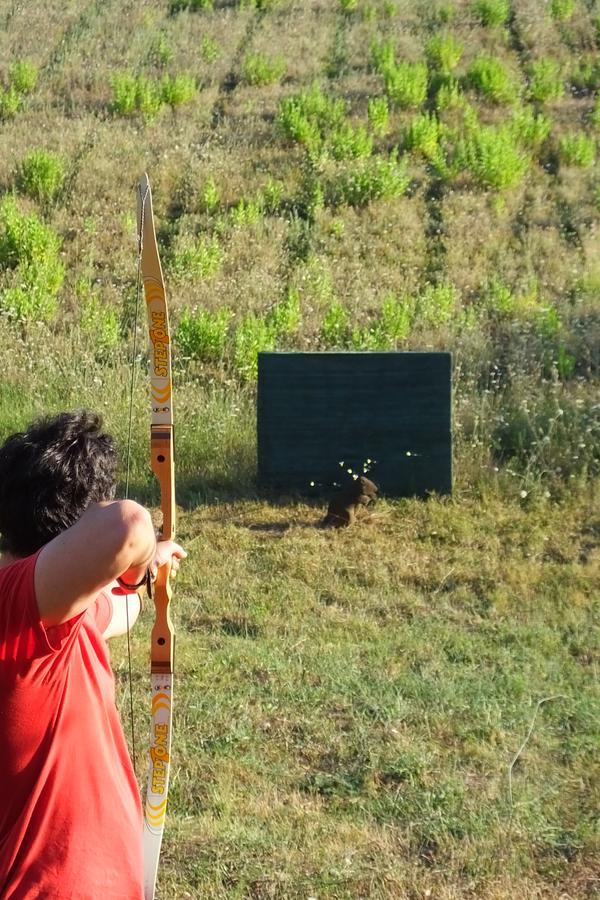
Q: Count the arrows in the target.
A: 9